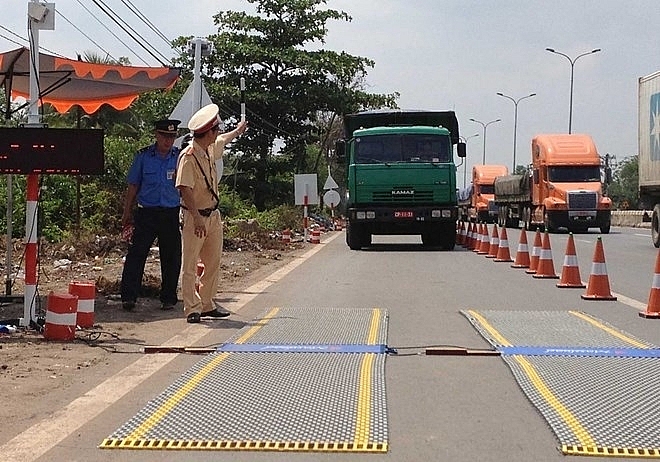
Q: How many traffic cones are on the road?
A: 14